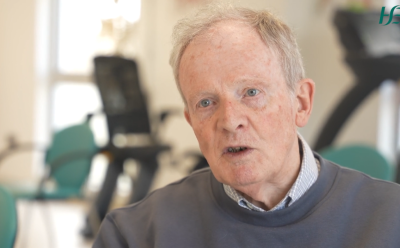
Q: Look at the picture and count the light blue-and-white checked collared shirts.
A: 1